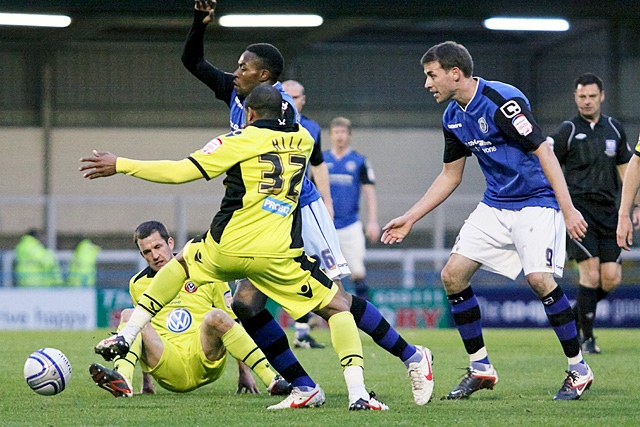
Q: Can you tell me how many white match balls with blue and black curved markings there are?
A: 1